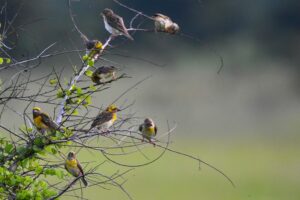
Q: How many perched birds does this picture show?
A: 8